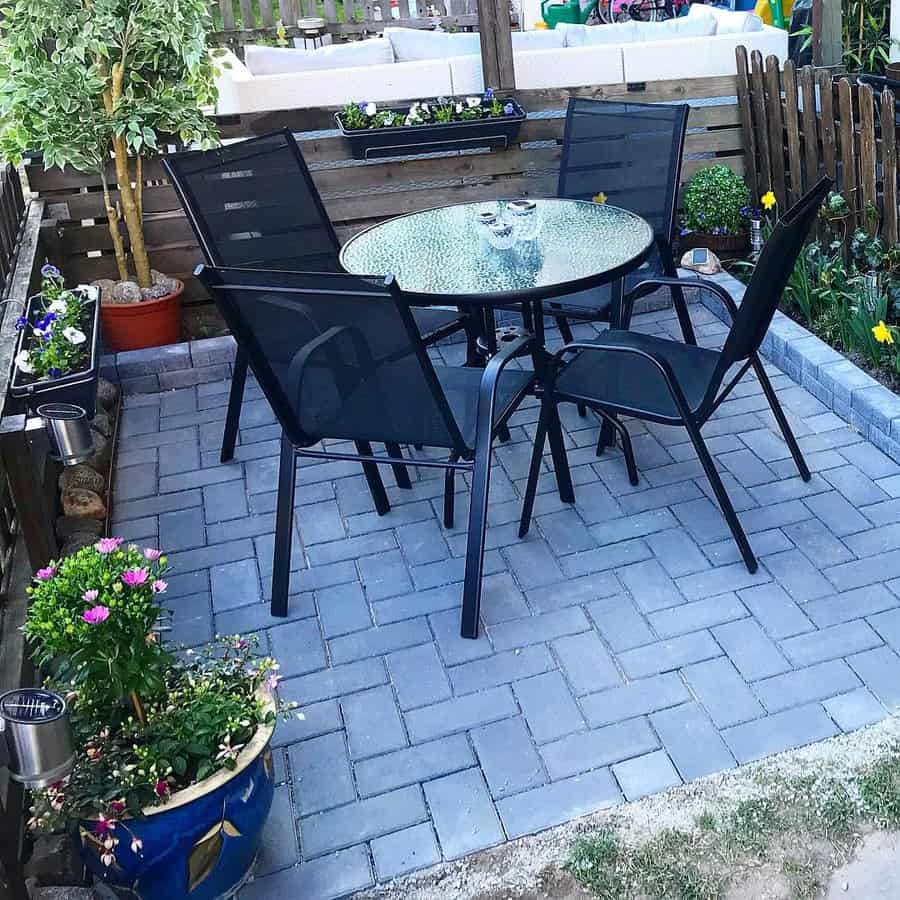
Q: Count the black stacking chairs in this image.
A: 4